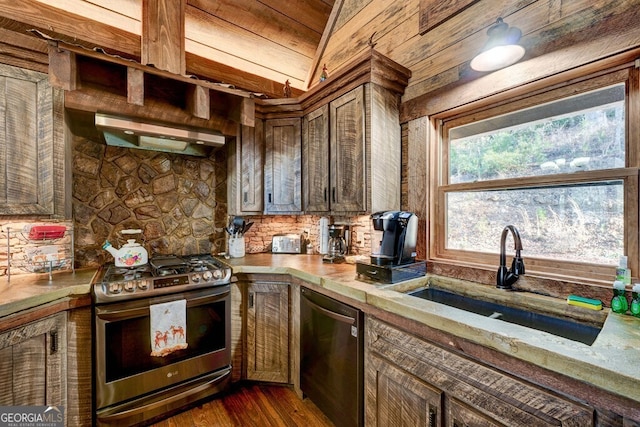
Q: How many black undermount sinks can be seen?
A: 1